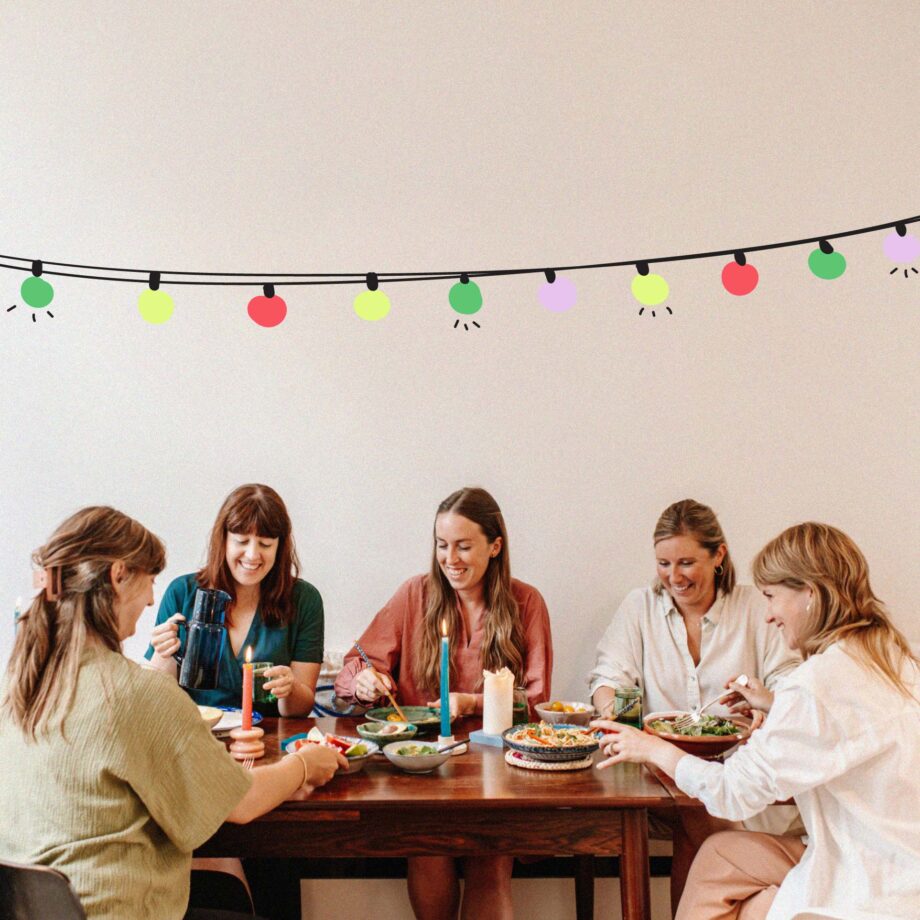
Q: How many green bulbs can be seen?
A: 3